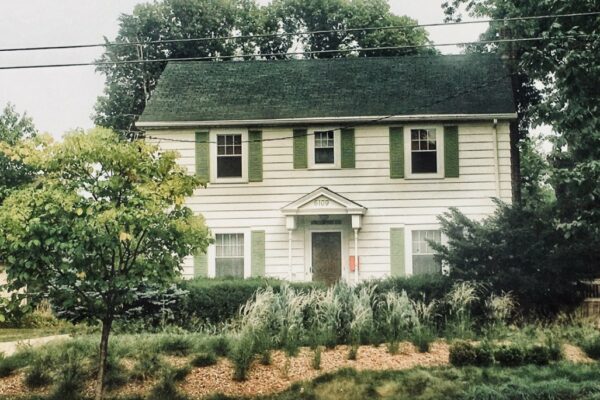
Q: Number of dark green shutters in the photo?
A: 6